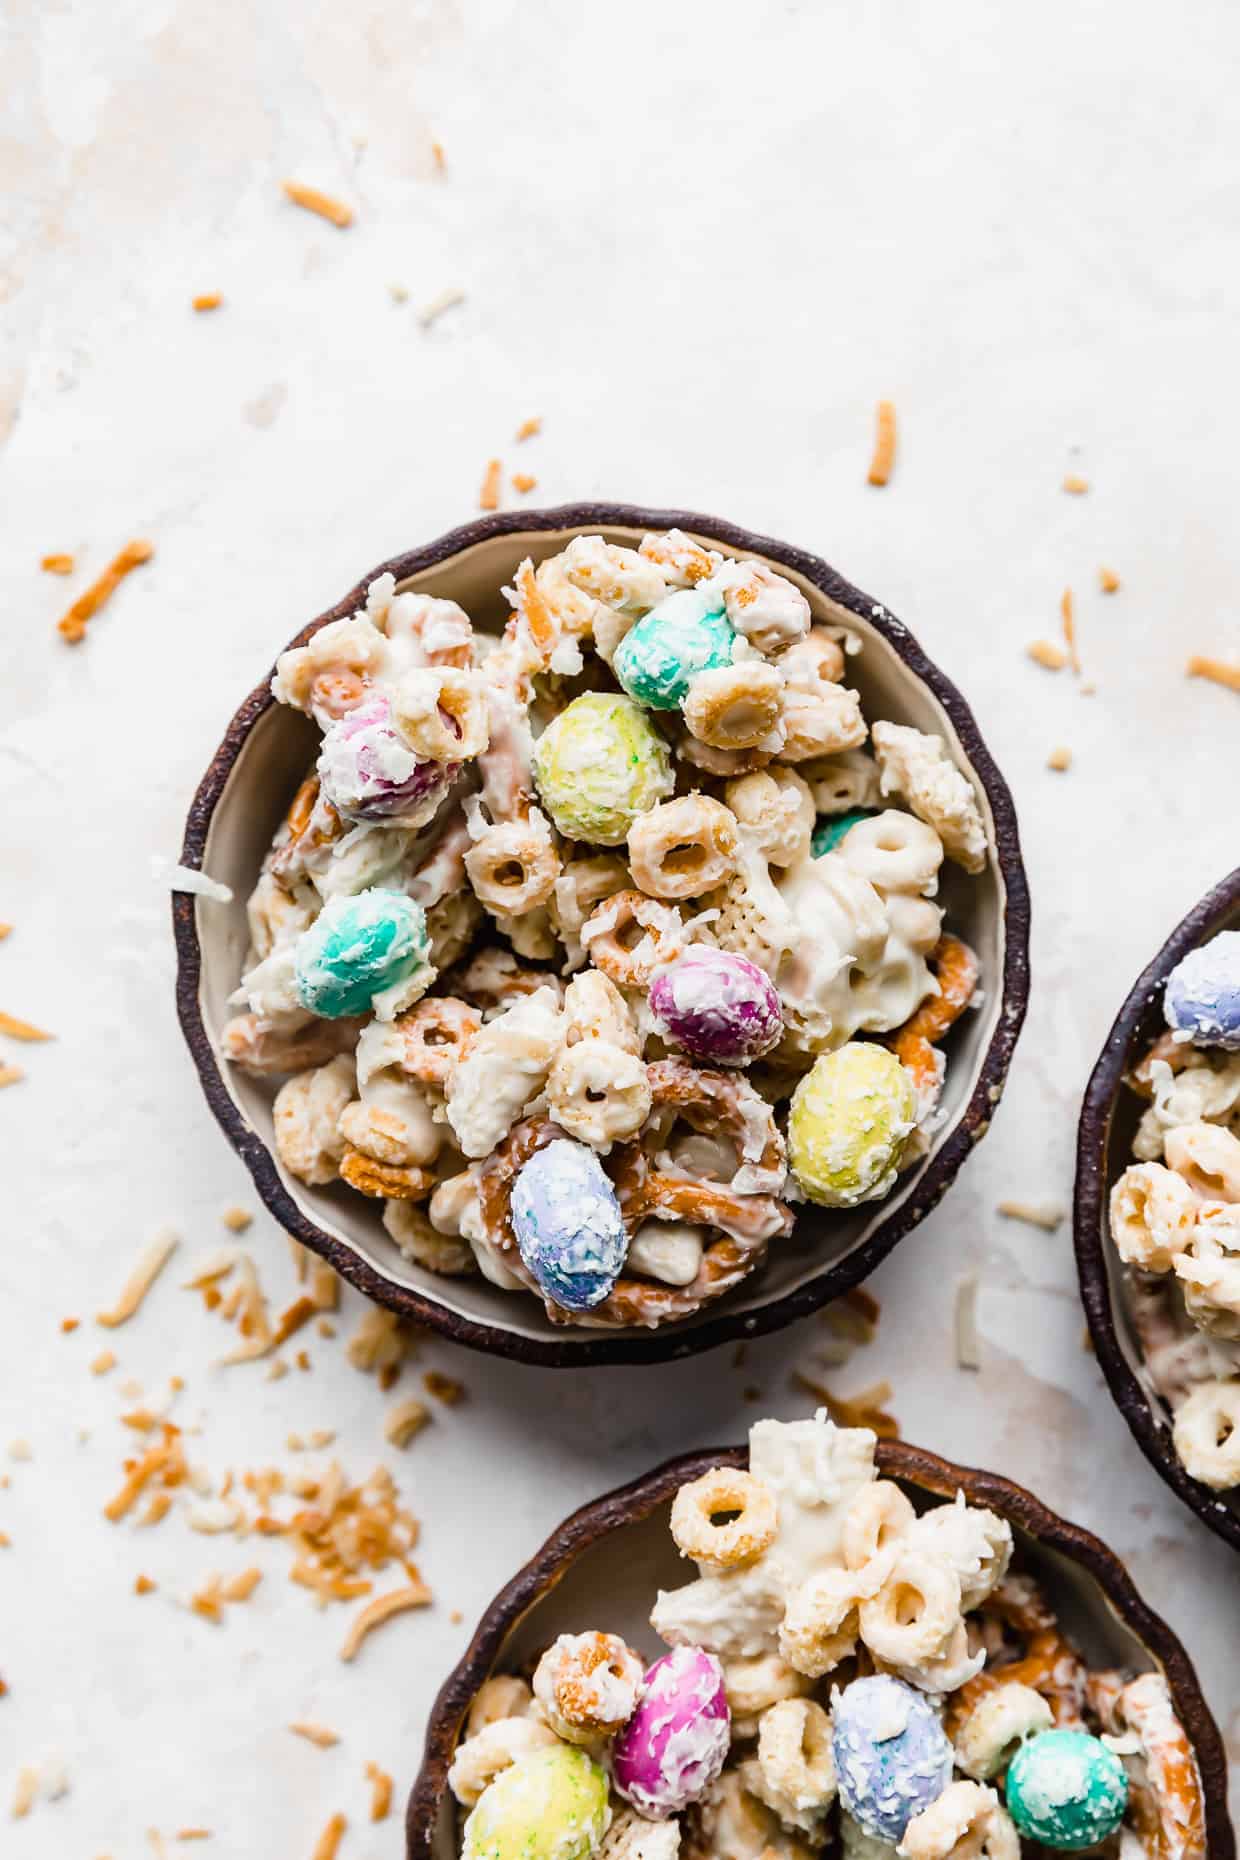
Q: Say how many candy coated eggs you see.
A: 13